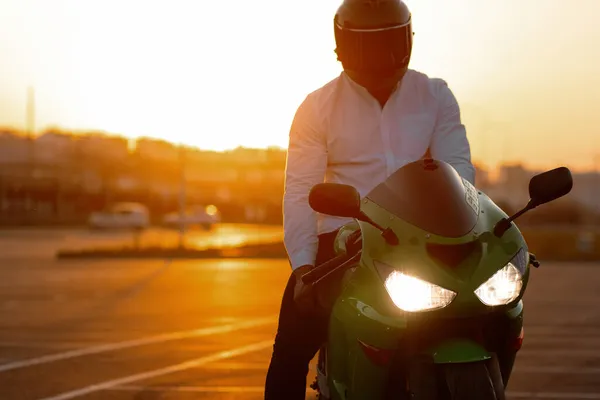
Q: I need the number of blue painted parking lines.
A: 0